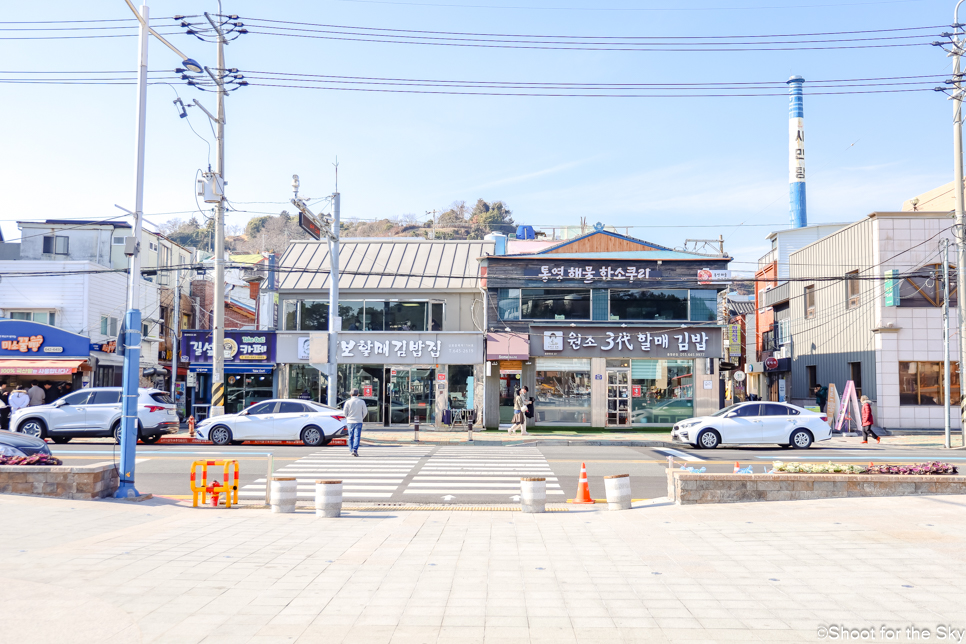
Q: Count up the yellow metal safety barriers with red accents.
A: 1